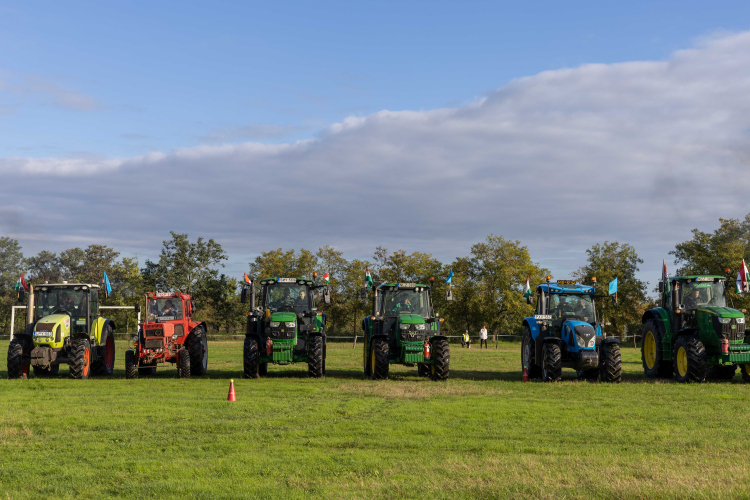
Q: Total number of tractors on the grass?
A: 6